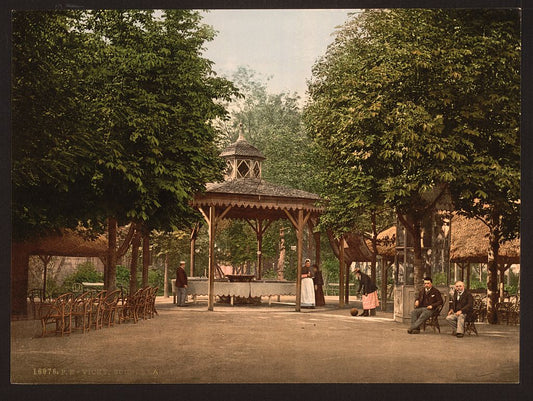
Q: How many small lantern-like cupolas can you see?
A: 1